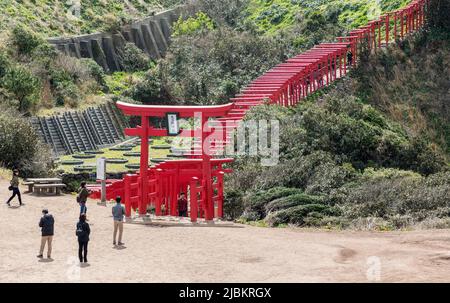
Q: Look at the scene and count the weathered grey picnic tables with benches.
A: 1